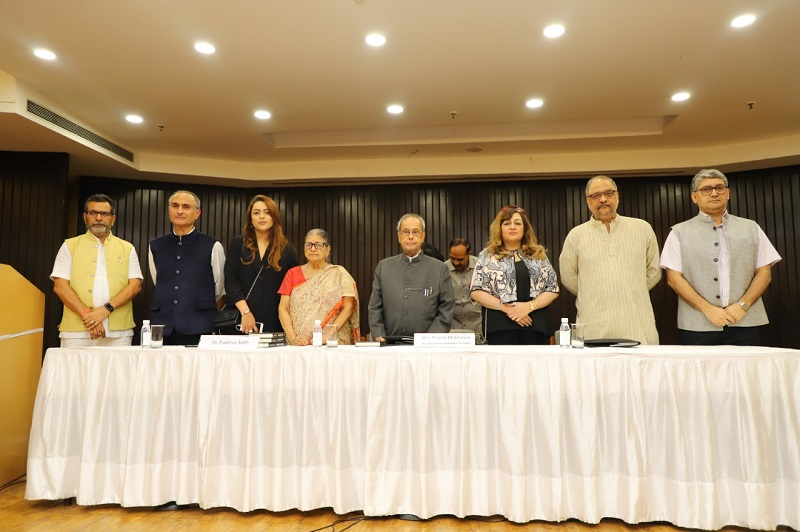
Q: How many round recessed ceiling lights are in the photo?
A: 10